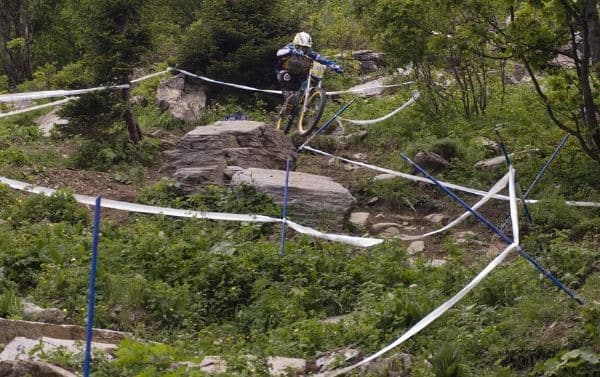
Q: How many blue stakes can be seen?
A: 6